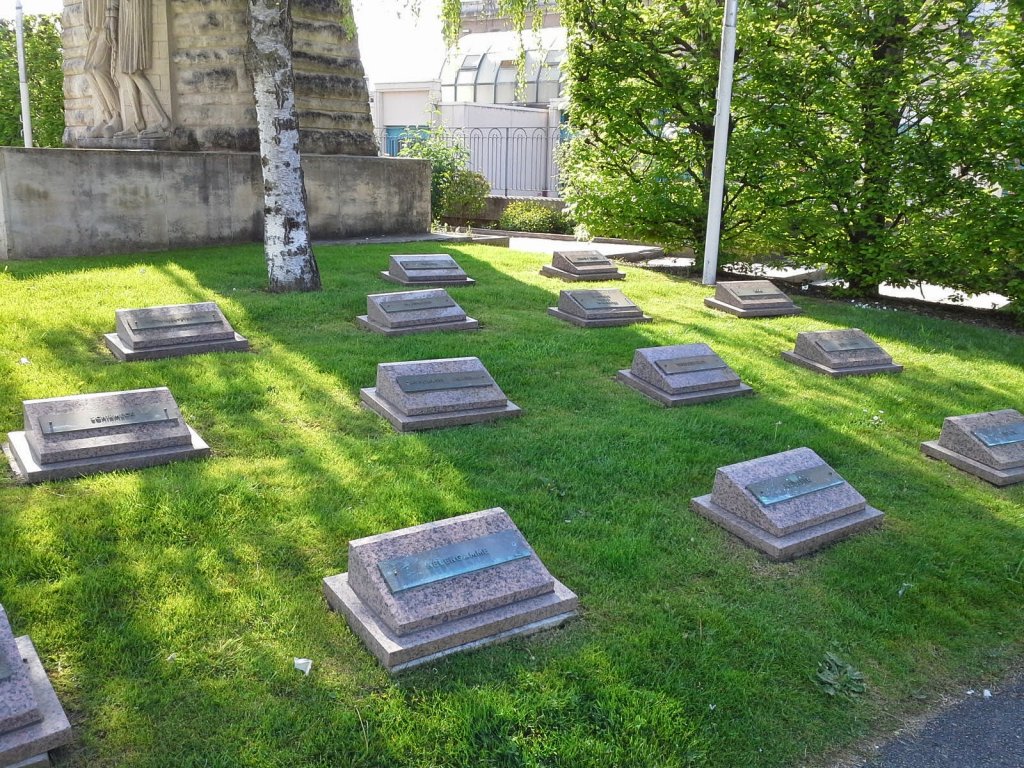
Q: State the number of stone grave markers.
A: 14